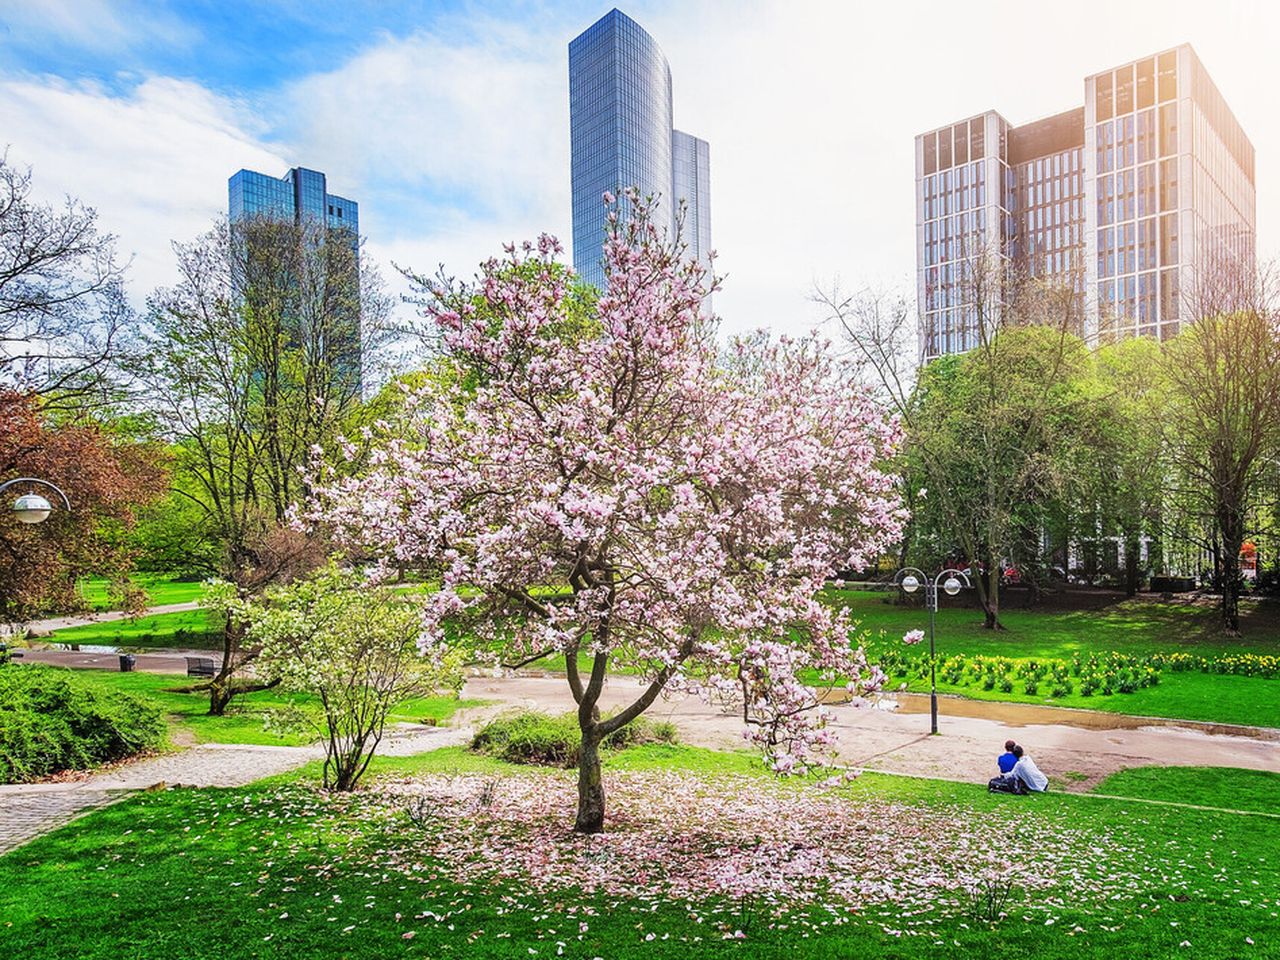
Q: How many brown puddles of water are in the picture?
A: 1